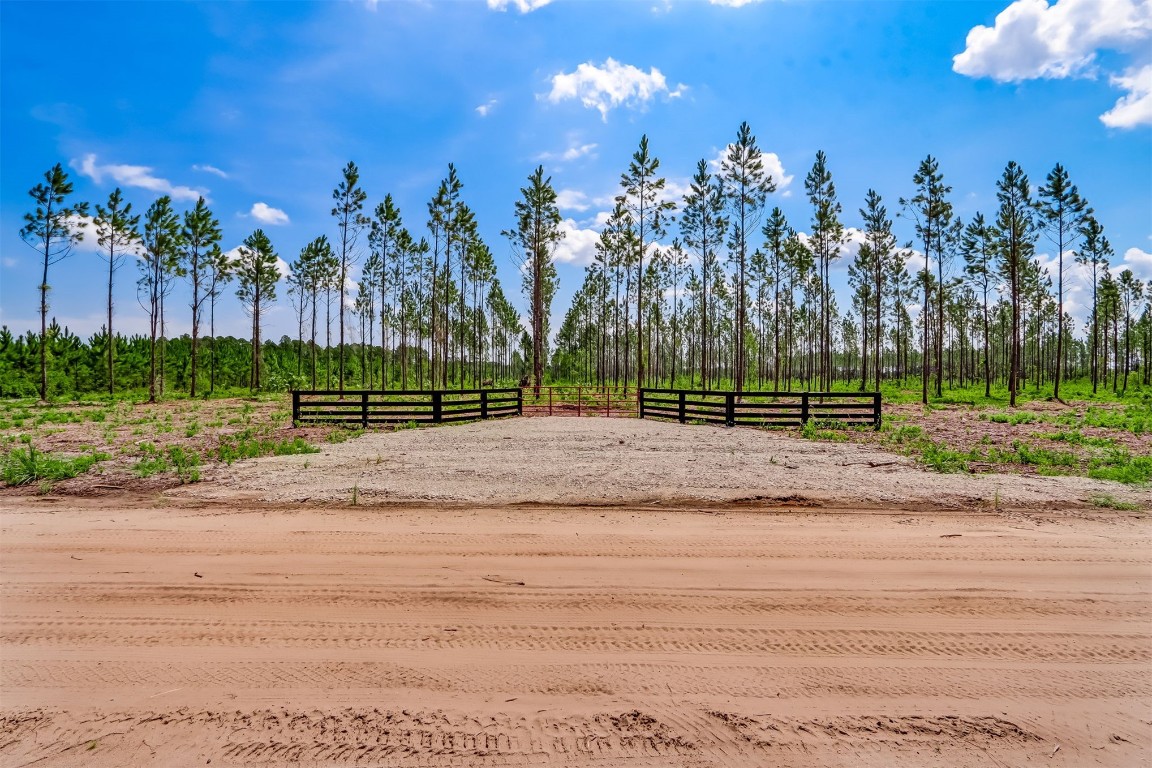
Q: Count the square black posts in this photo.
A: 10